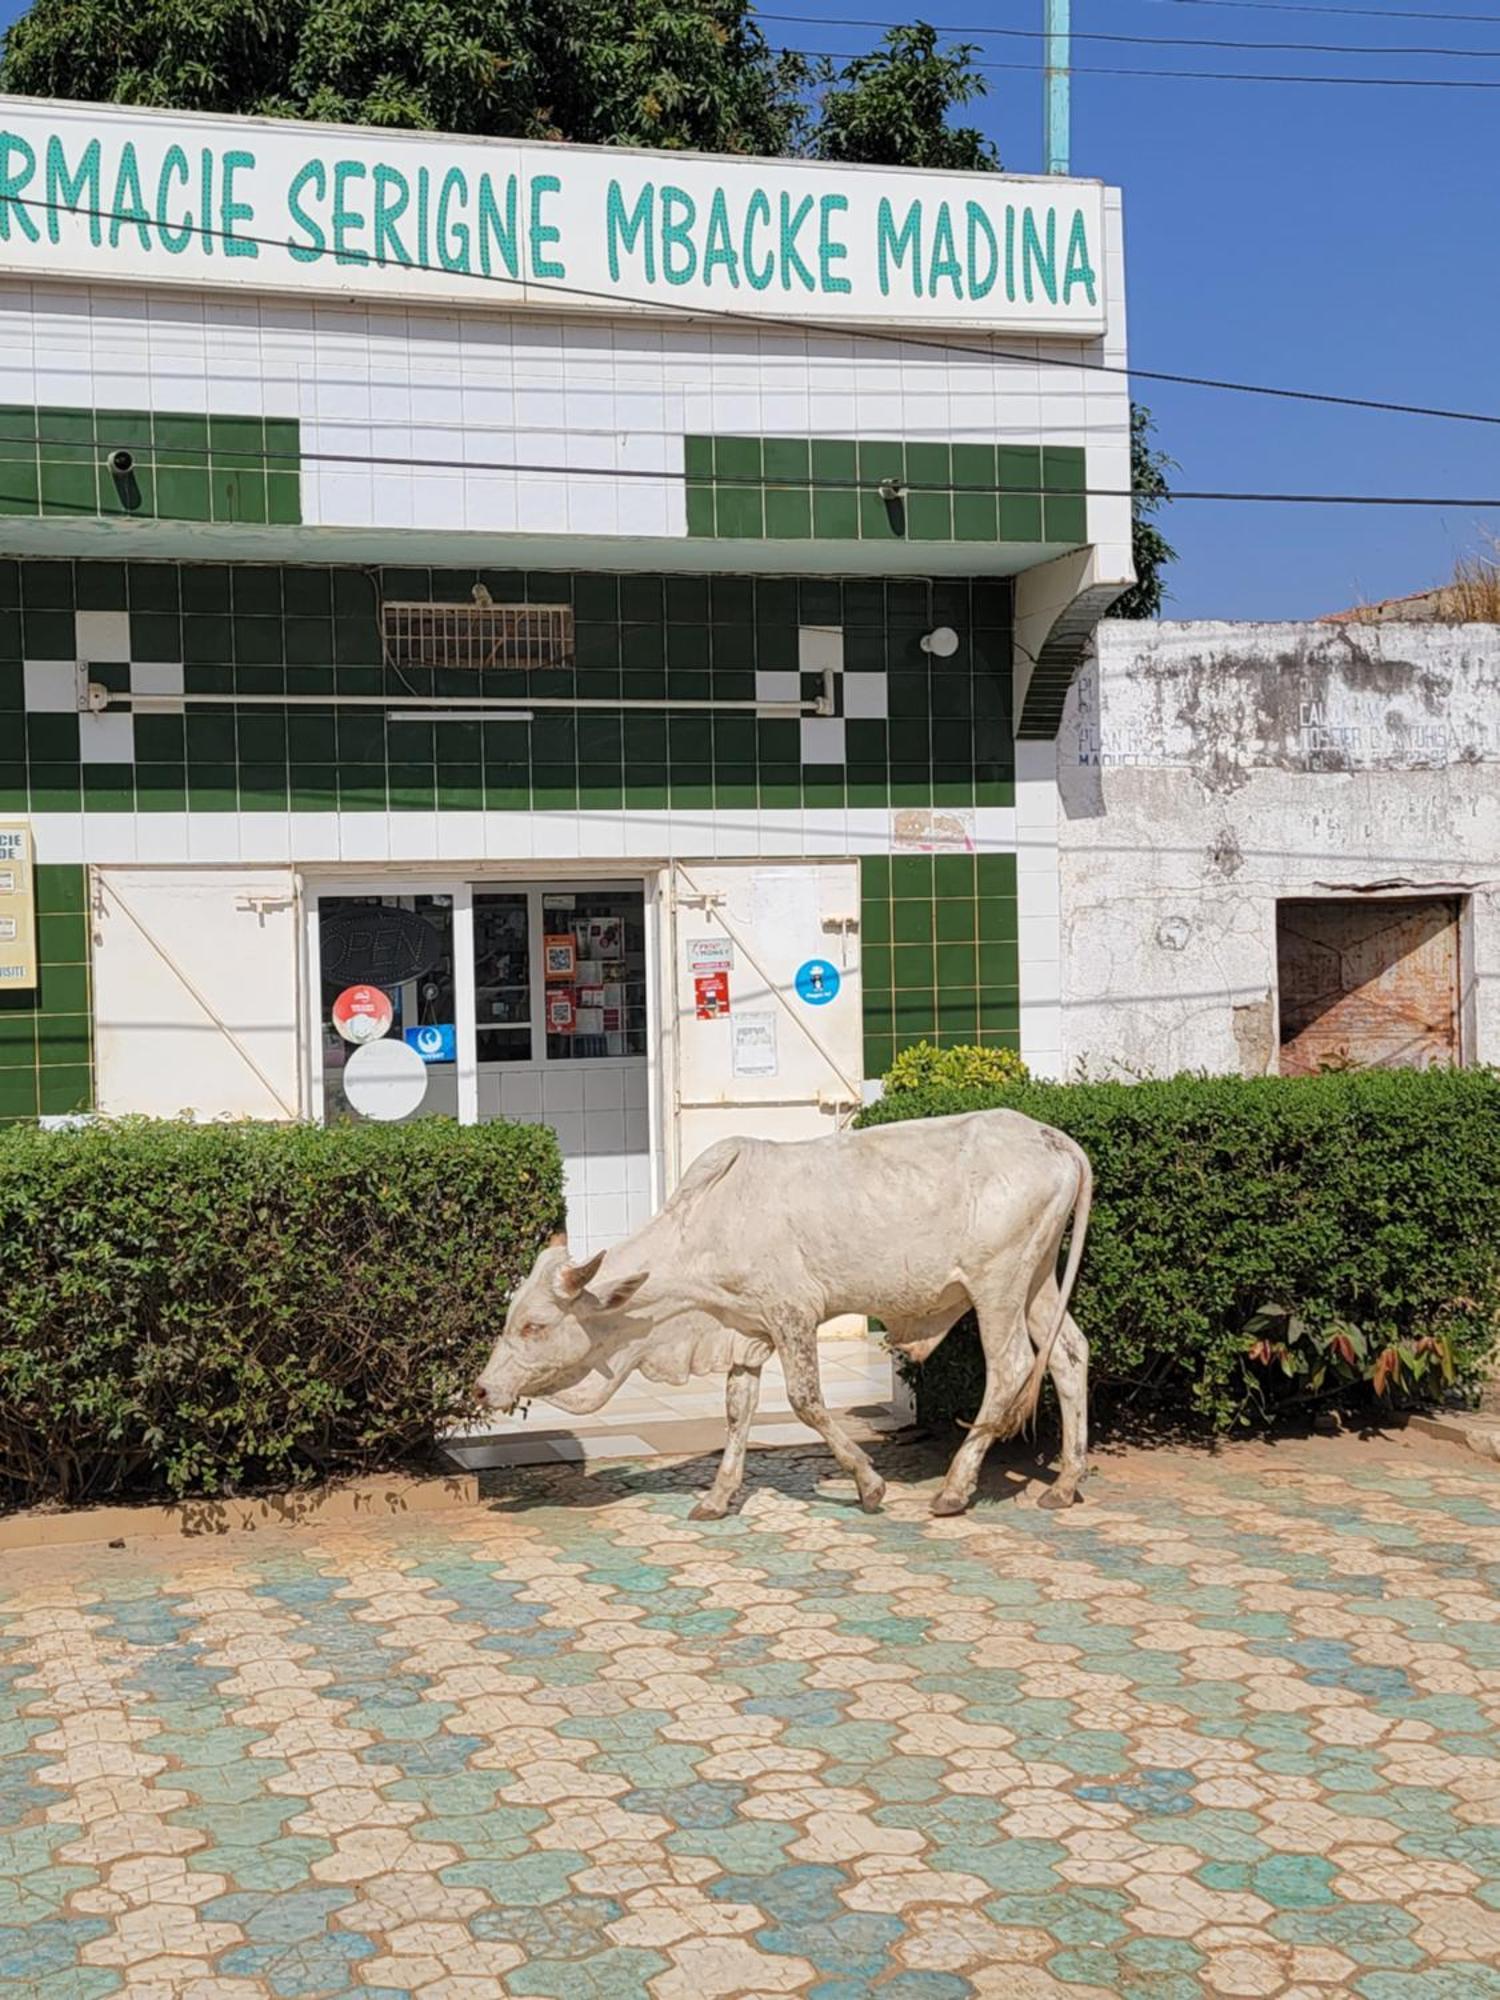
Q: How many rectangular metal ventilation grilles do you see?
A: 1